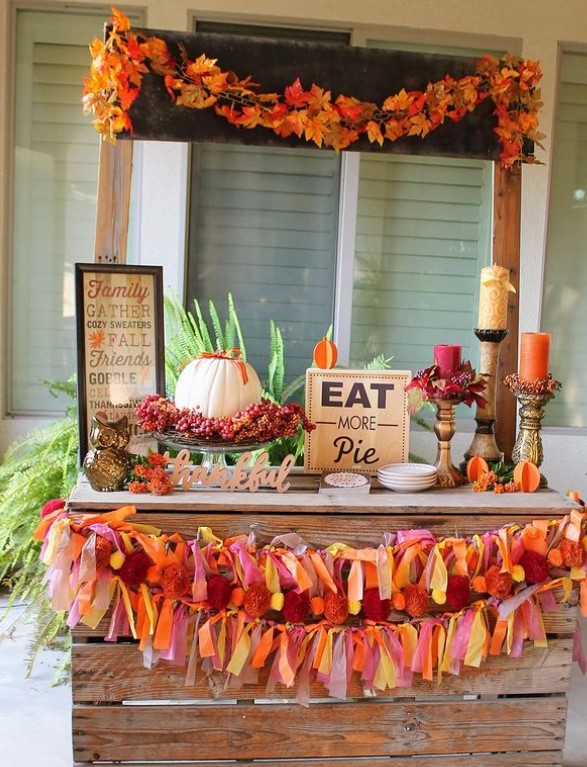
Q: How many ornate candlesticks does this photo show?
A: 3